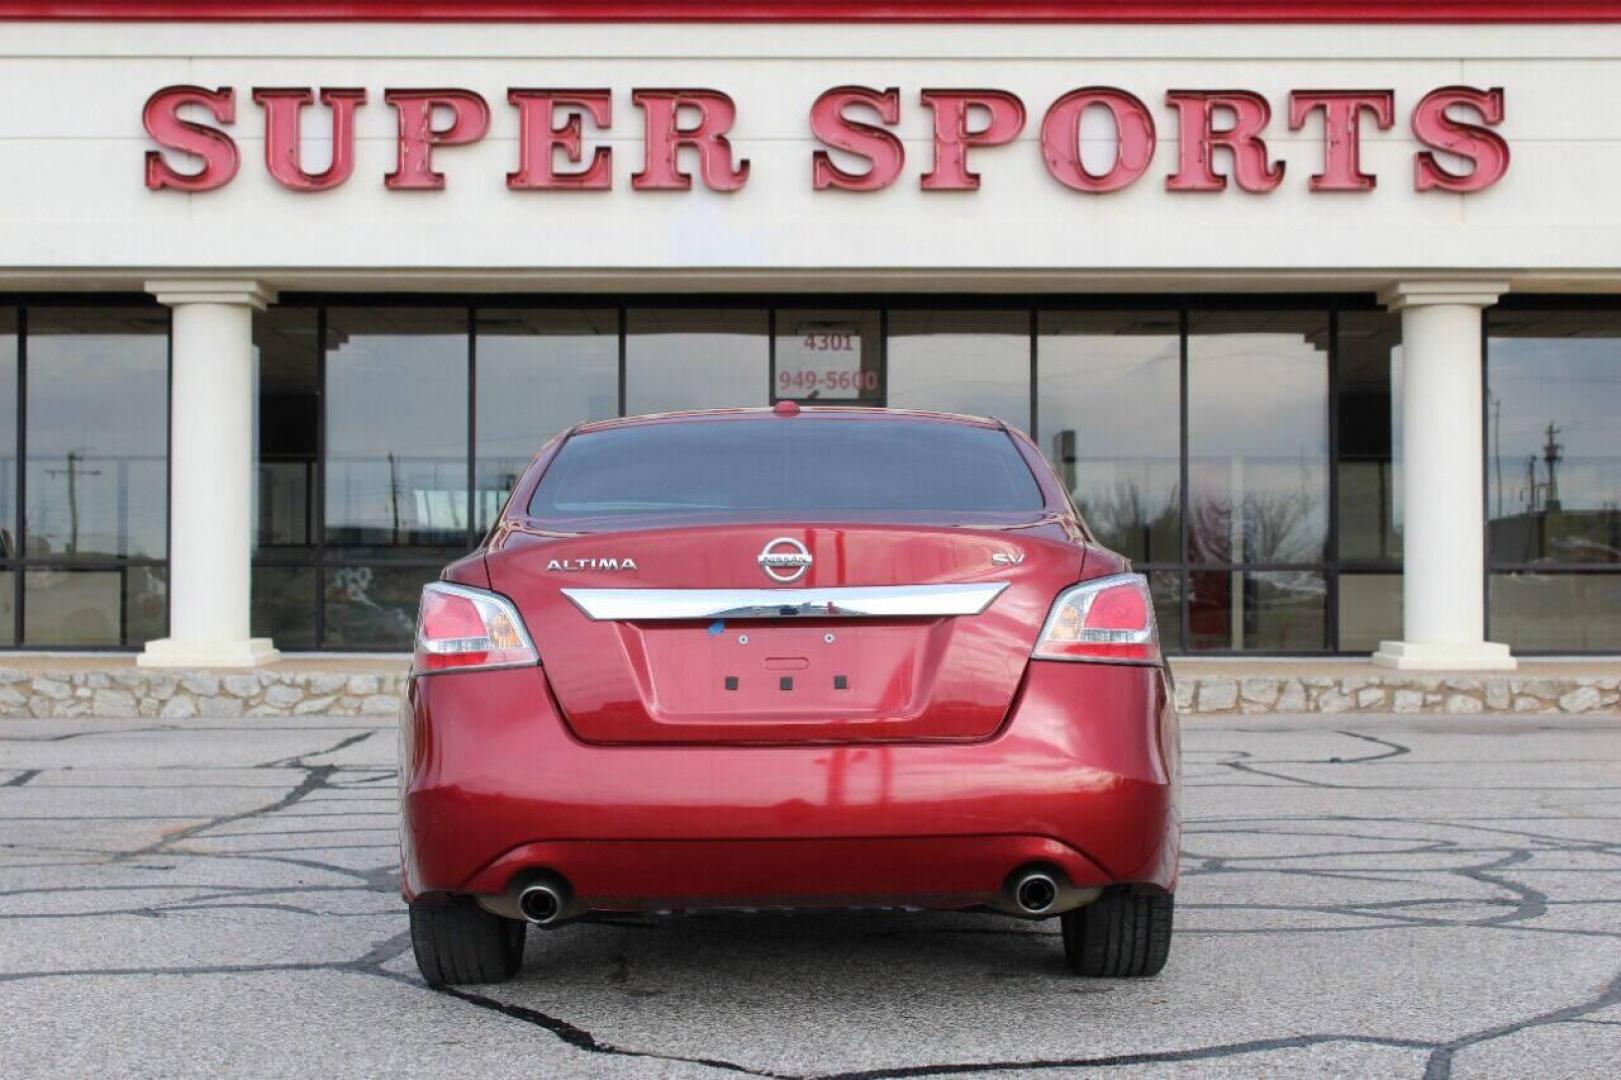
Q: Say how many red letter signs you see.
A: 11